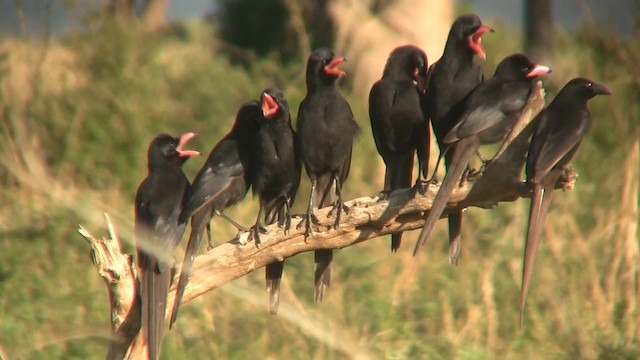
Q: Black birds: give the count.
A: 8